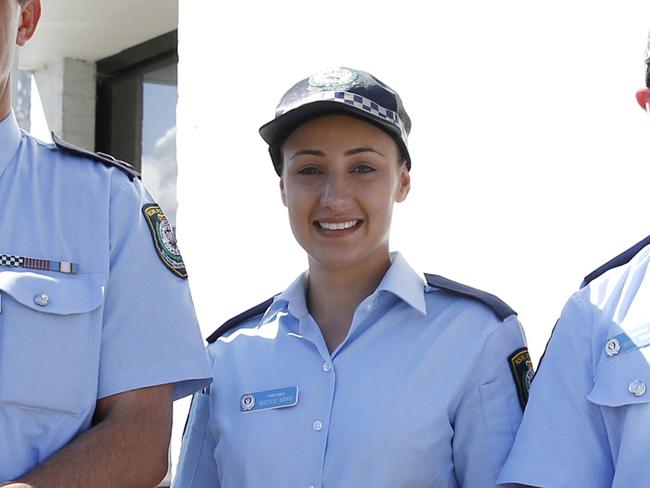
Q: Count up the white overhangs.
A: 1